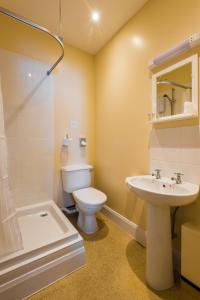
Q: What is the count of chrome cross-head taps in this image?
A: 2